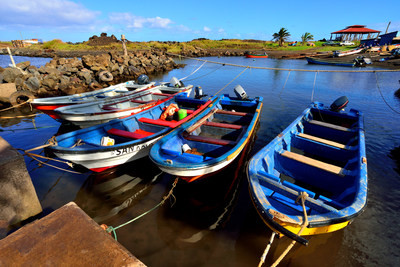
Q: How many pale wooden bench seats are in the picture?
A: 3